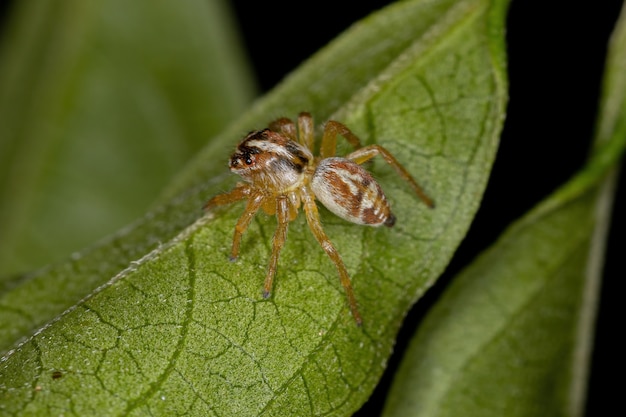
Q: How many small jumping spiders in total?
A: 1